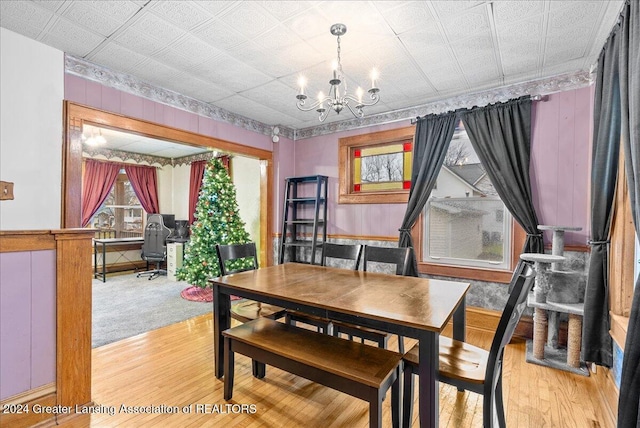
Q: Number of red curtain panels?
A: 4